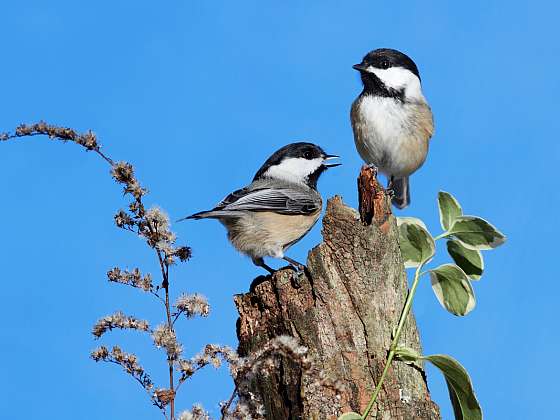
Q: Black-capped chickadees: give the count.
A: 2